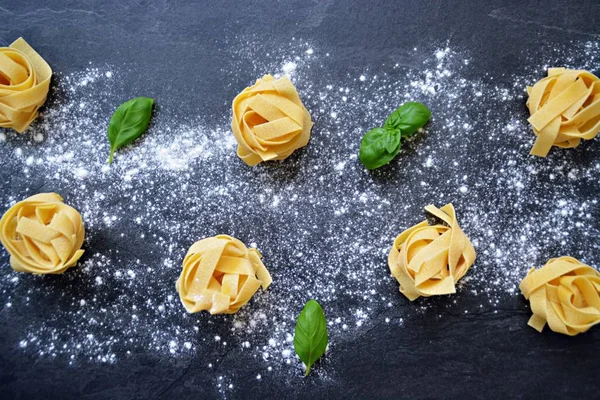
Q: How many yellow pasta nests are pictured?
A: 7